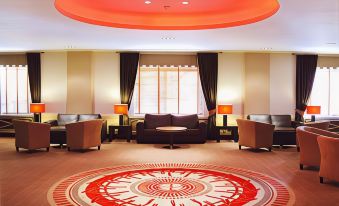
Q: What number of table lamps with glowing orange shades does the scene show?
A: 4